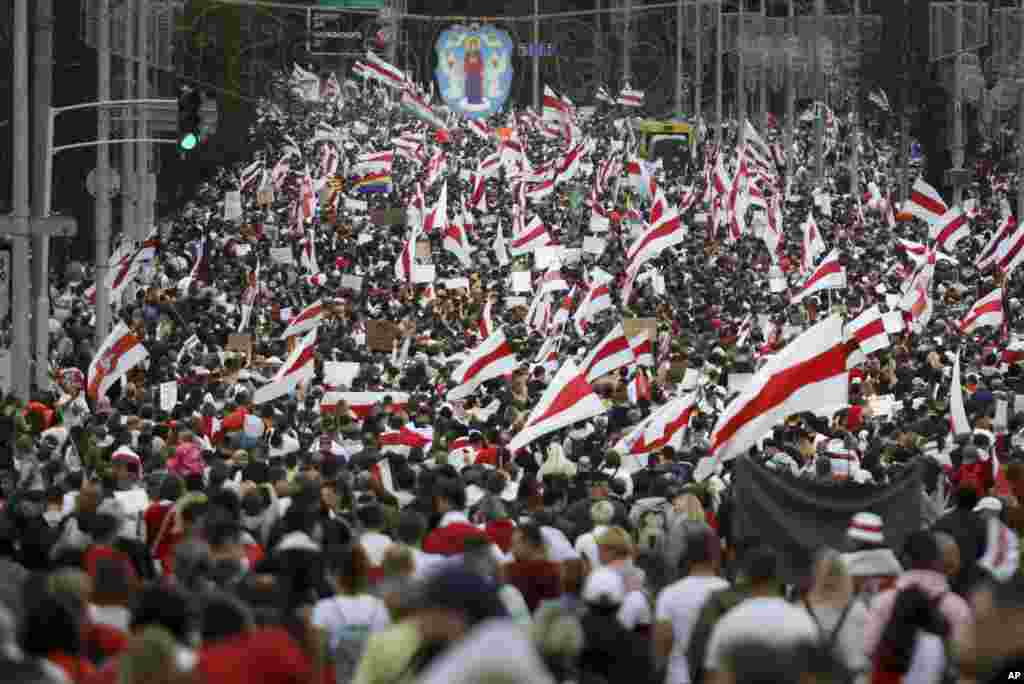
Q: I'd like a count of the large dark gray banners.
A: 1